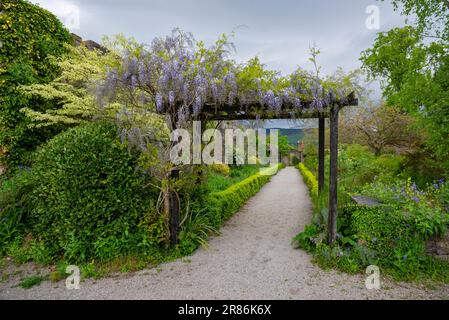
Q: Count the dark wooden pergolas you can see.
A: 1